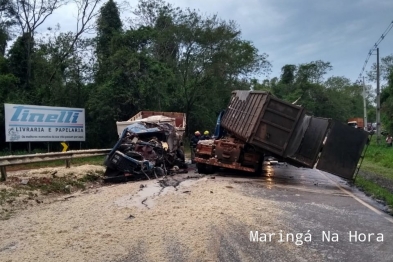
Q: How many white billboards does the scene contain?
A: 1